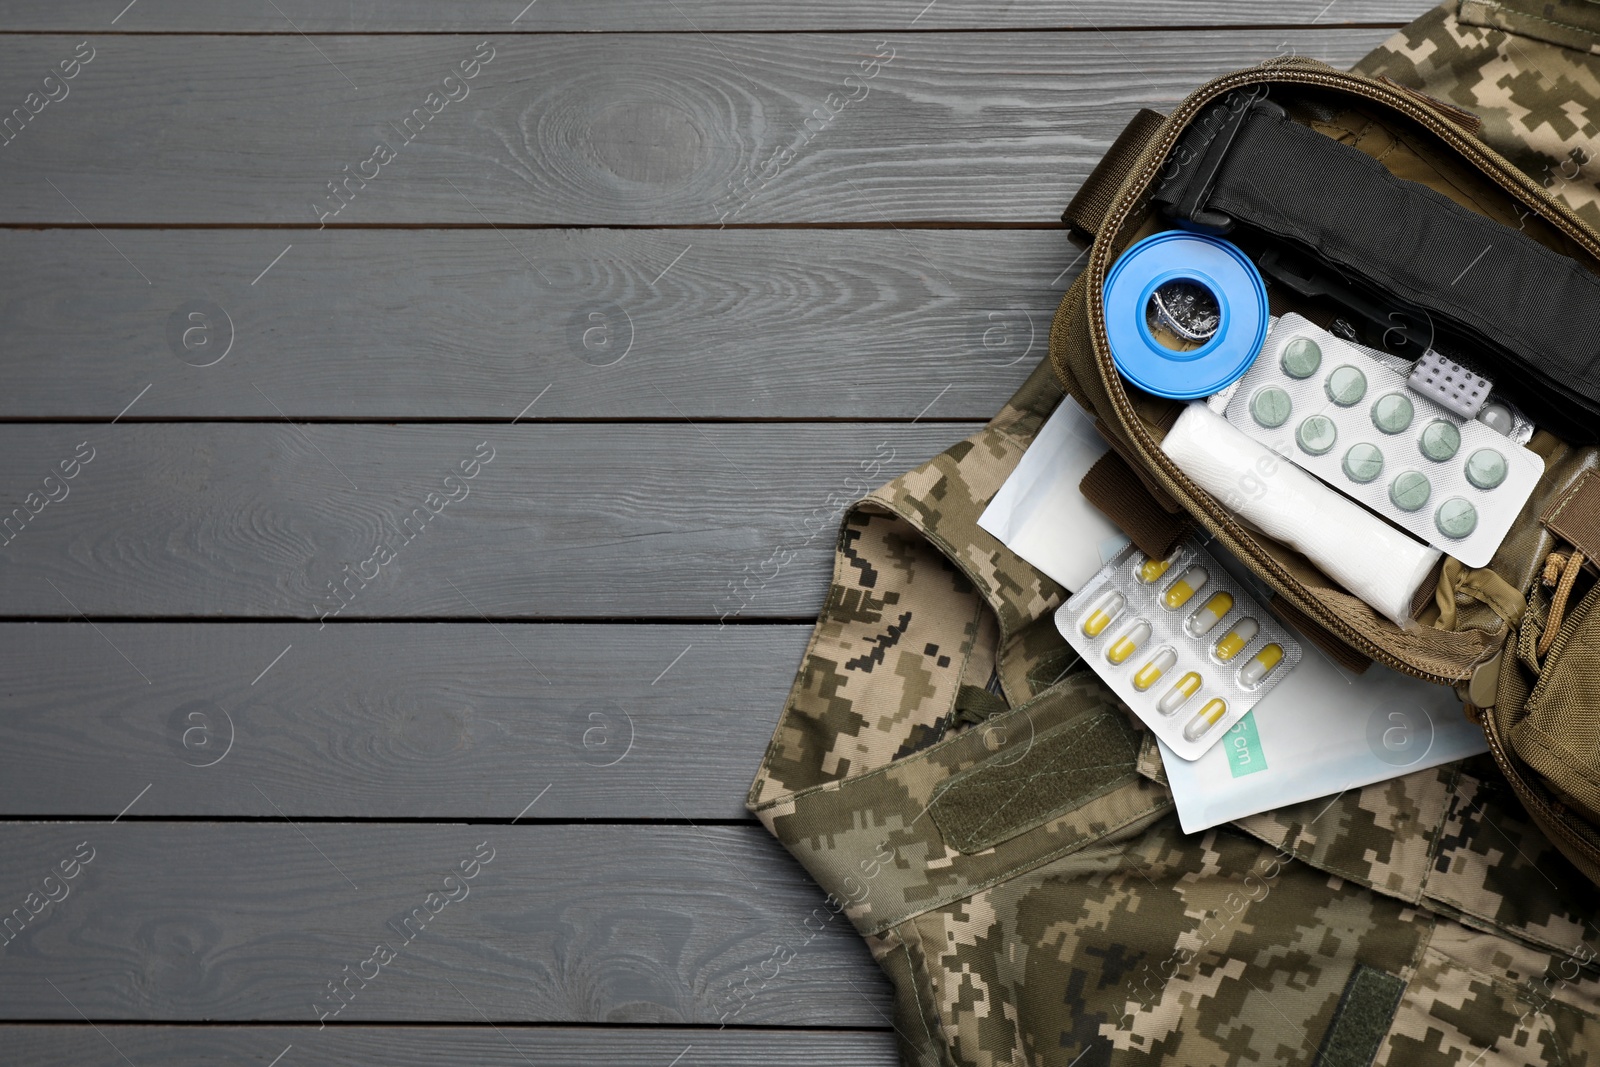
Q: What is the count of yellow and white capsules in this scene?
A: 10